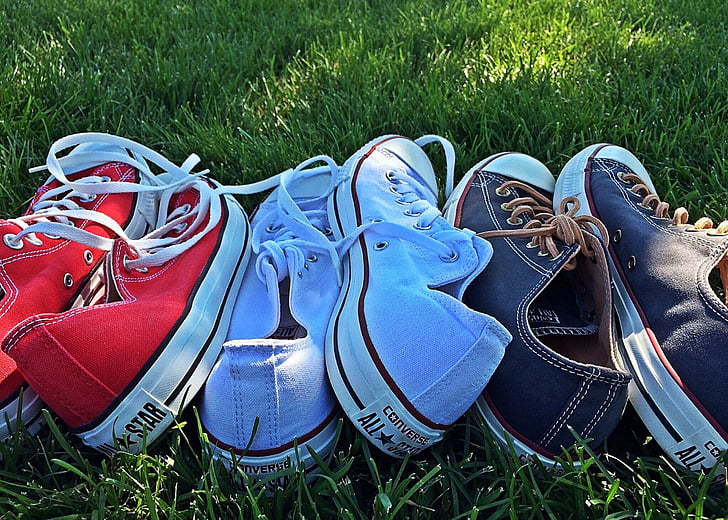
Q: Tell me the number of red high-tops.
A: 0